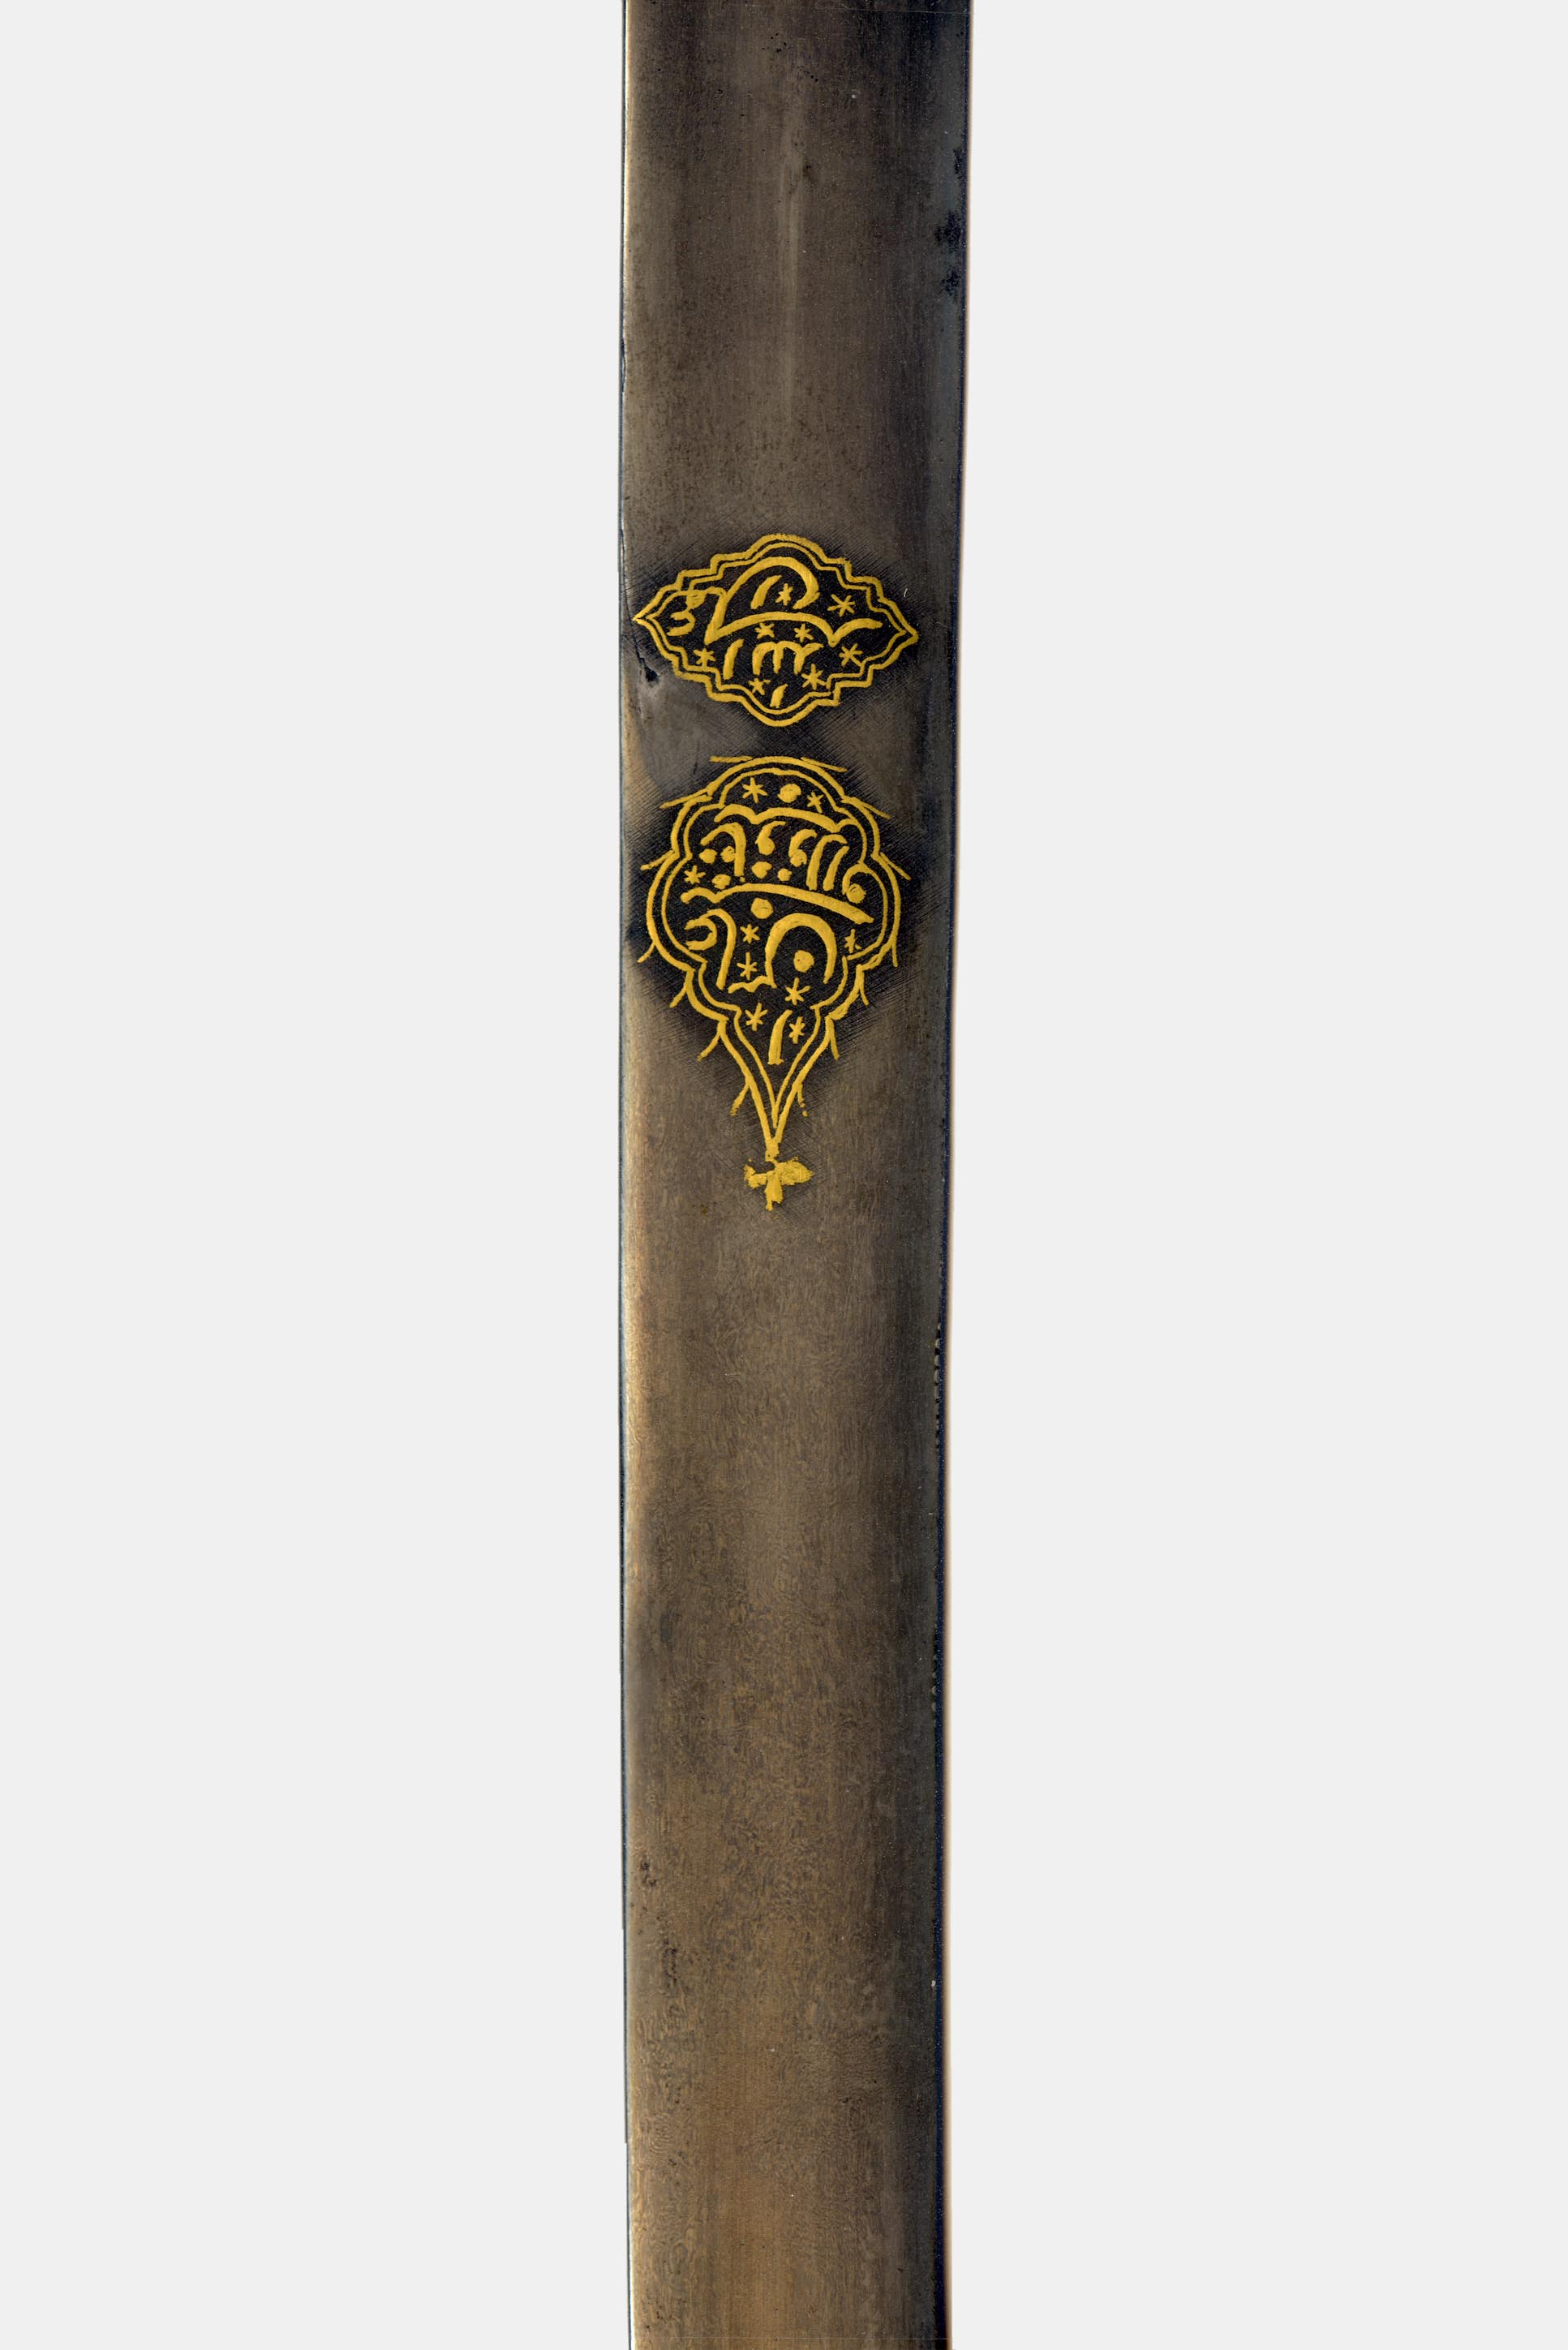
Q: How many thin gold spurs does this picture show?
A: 14